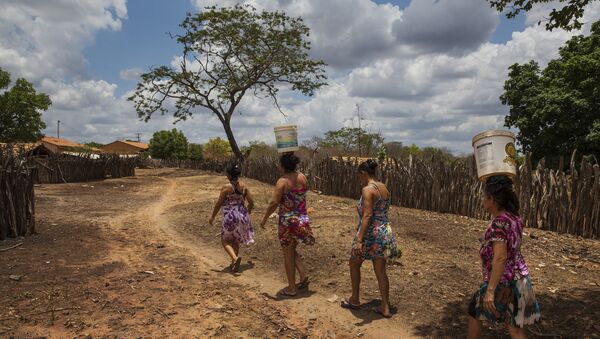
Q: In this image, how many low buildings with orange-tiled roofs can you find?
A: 2